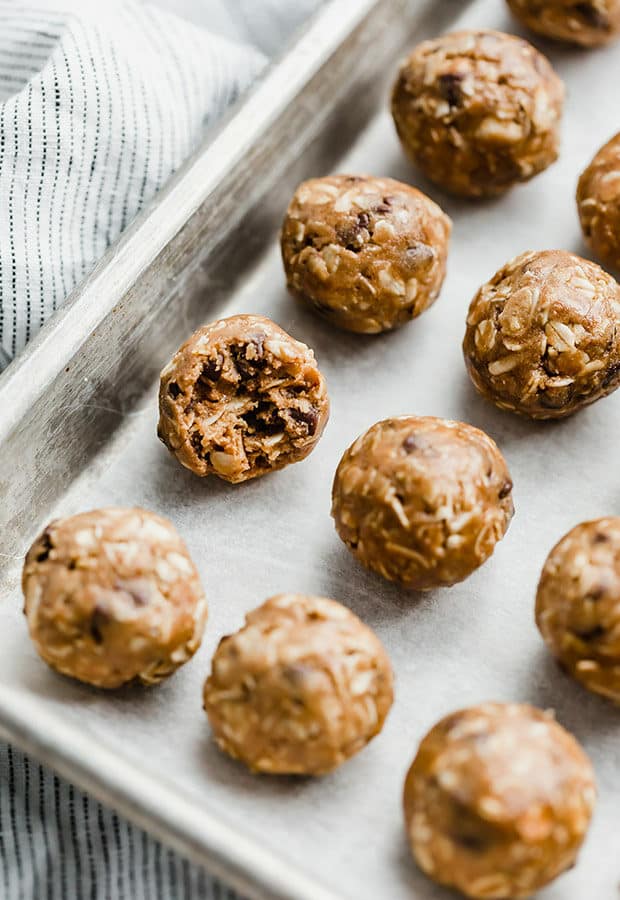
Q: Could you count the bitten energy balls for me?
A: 1